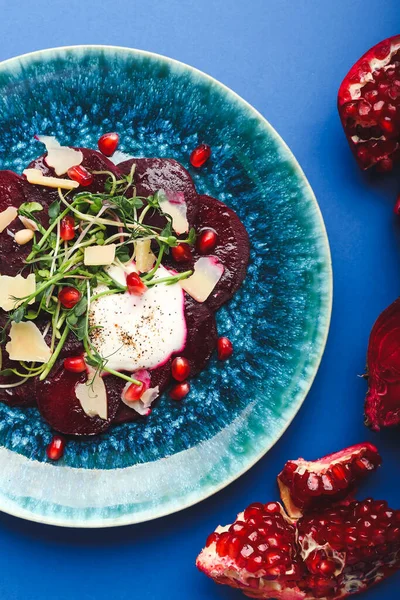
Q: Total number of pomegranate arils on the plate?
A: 14